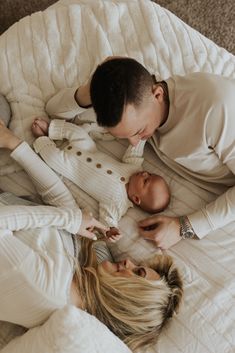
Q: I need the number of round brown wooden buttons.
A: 6